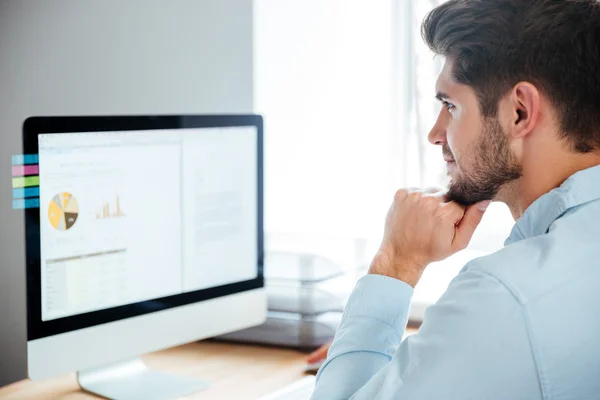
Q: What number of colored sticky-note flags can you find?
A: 5